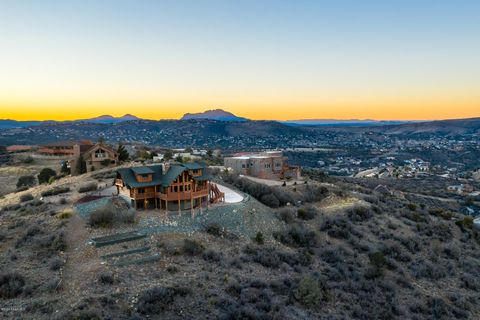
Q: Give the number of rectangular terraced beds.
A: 3